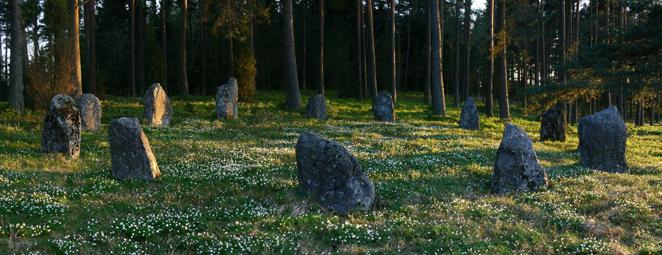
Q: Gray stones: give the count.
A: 12